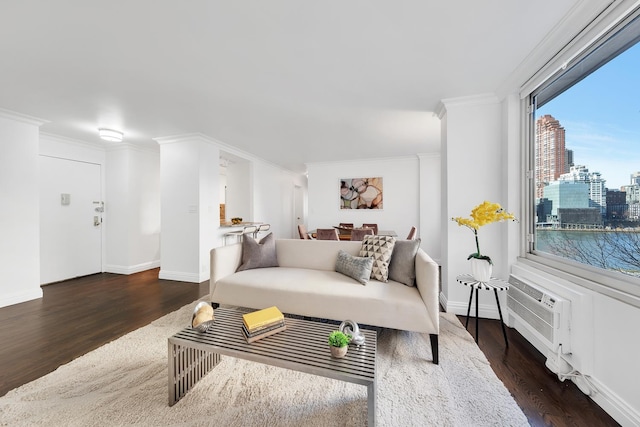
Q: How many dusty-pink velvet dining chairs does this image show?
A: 6